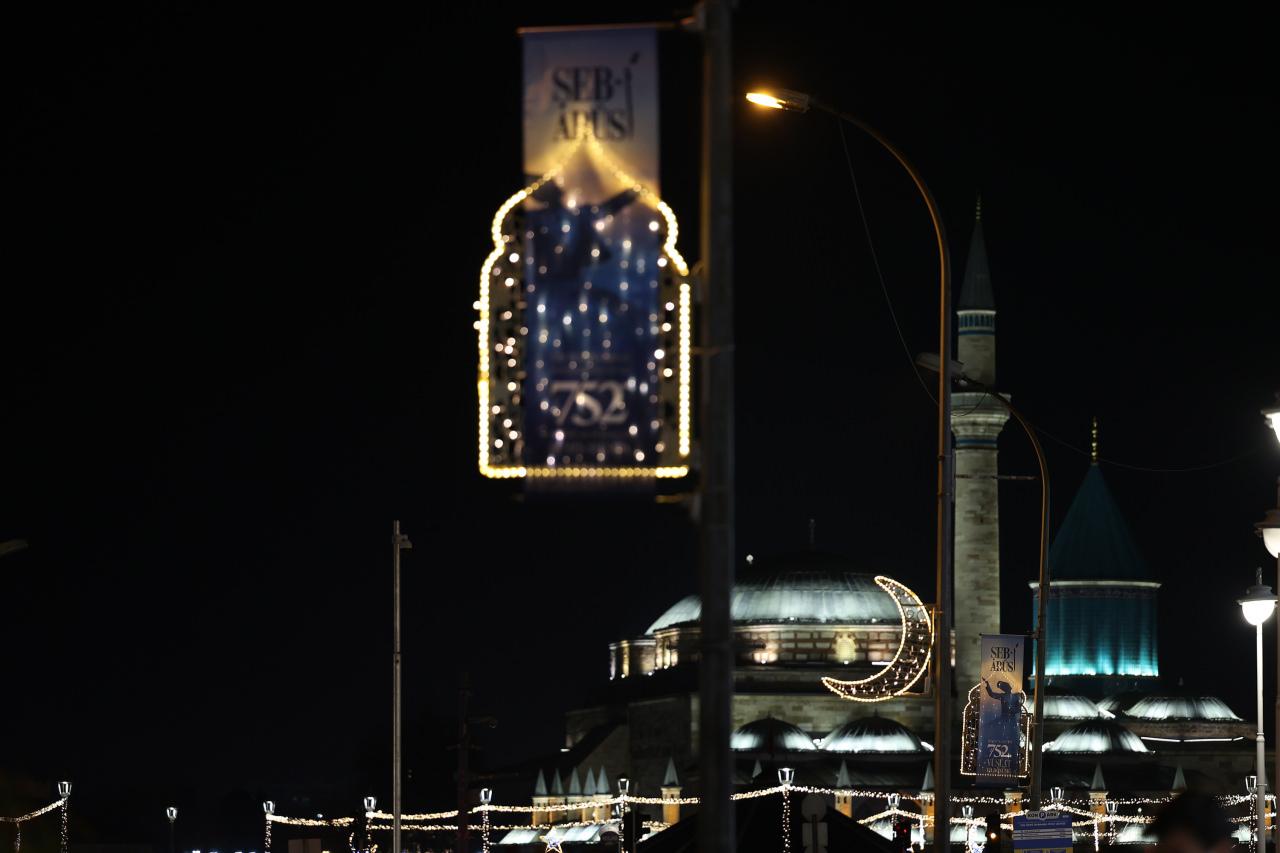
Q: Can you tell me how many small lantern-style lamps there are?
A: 12